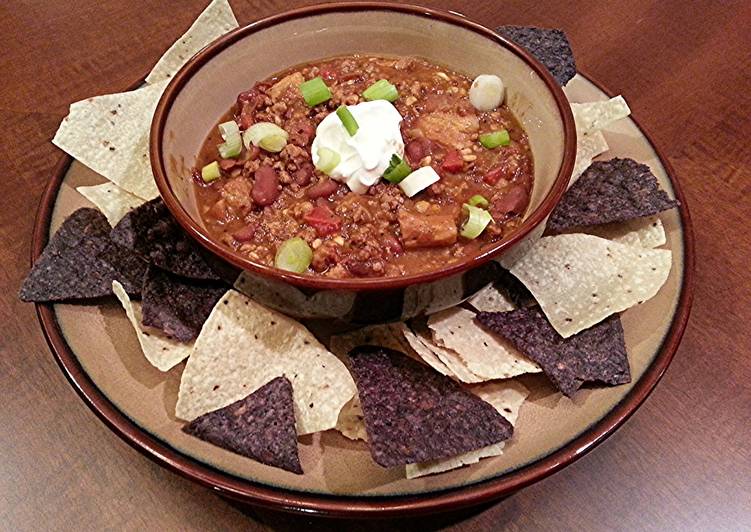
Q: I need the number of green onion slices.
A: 14